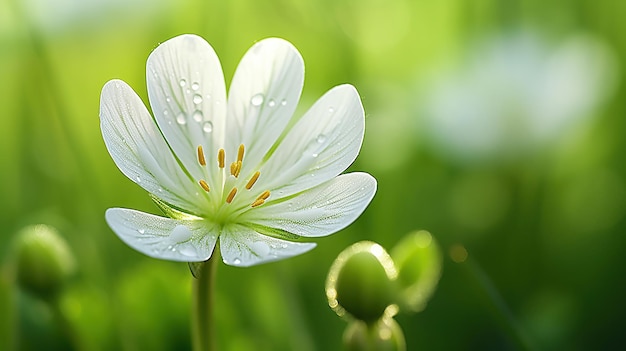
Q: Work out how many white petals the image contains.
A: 7